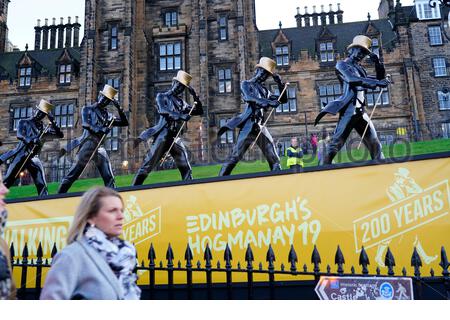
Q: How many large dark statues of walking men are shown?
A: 5